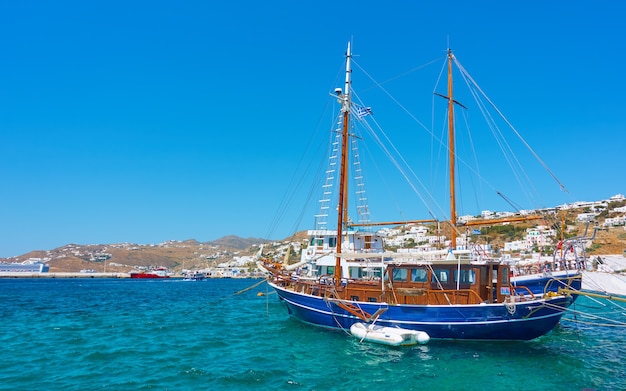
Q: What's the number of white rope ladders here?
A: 2